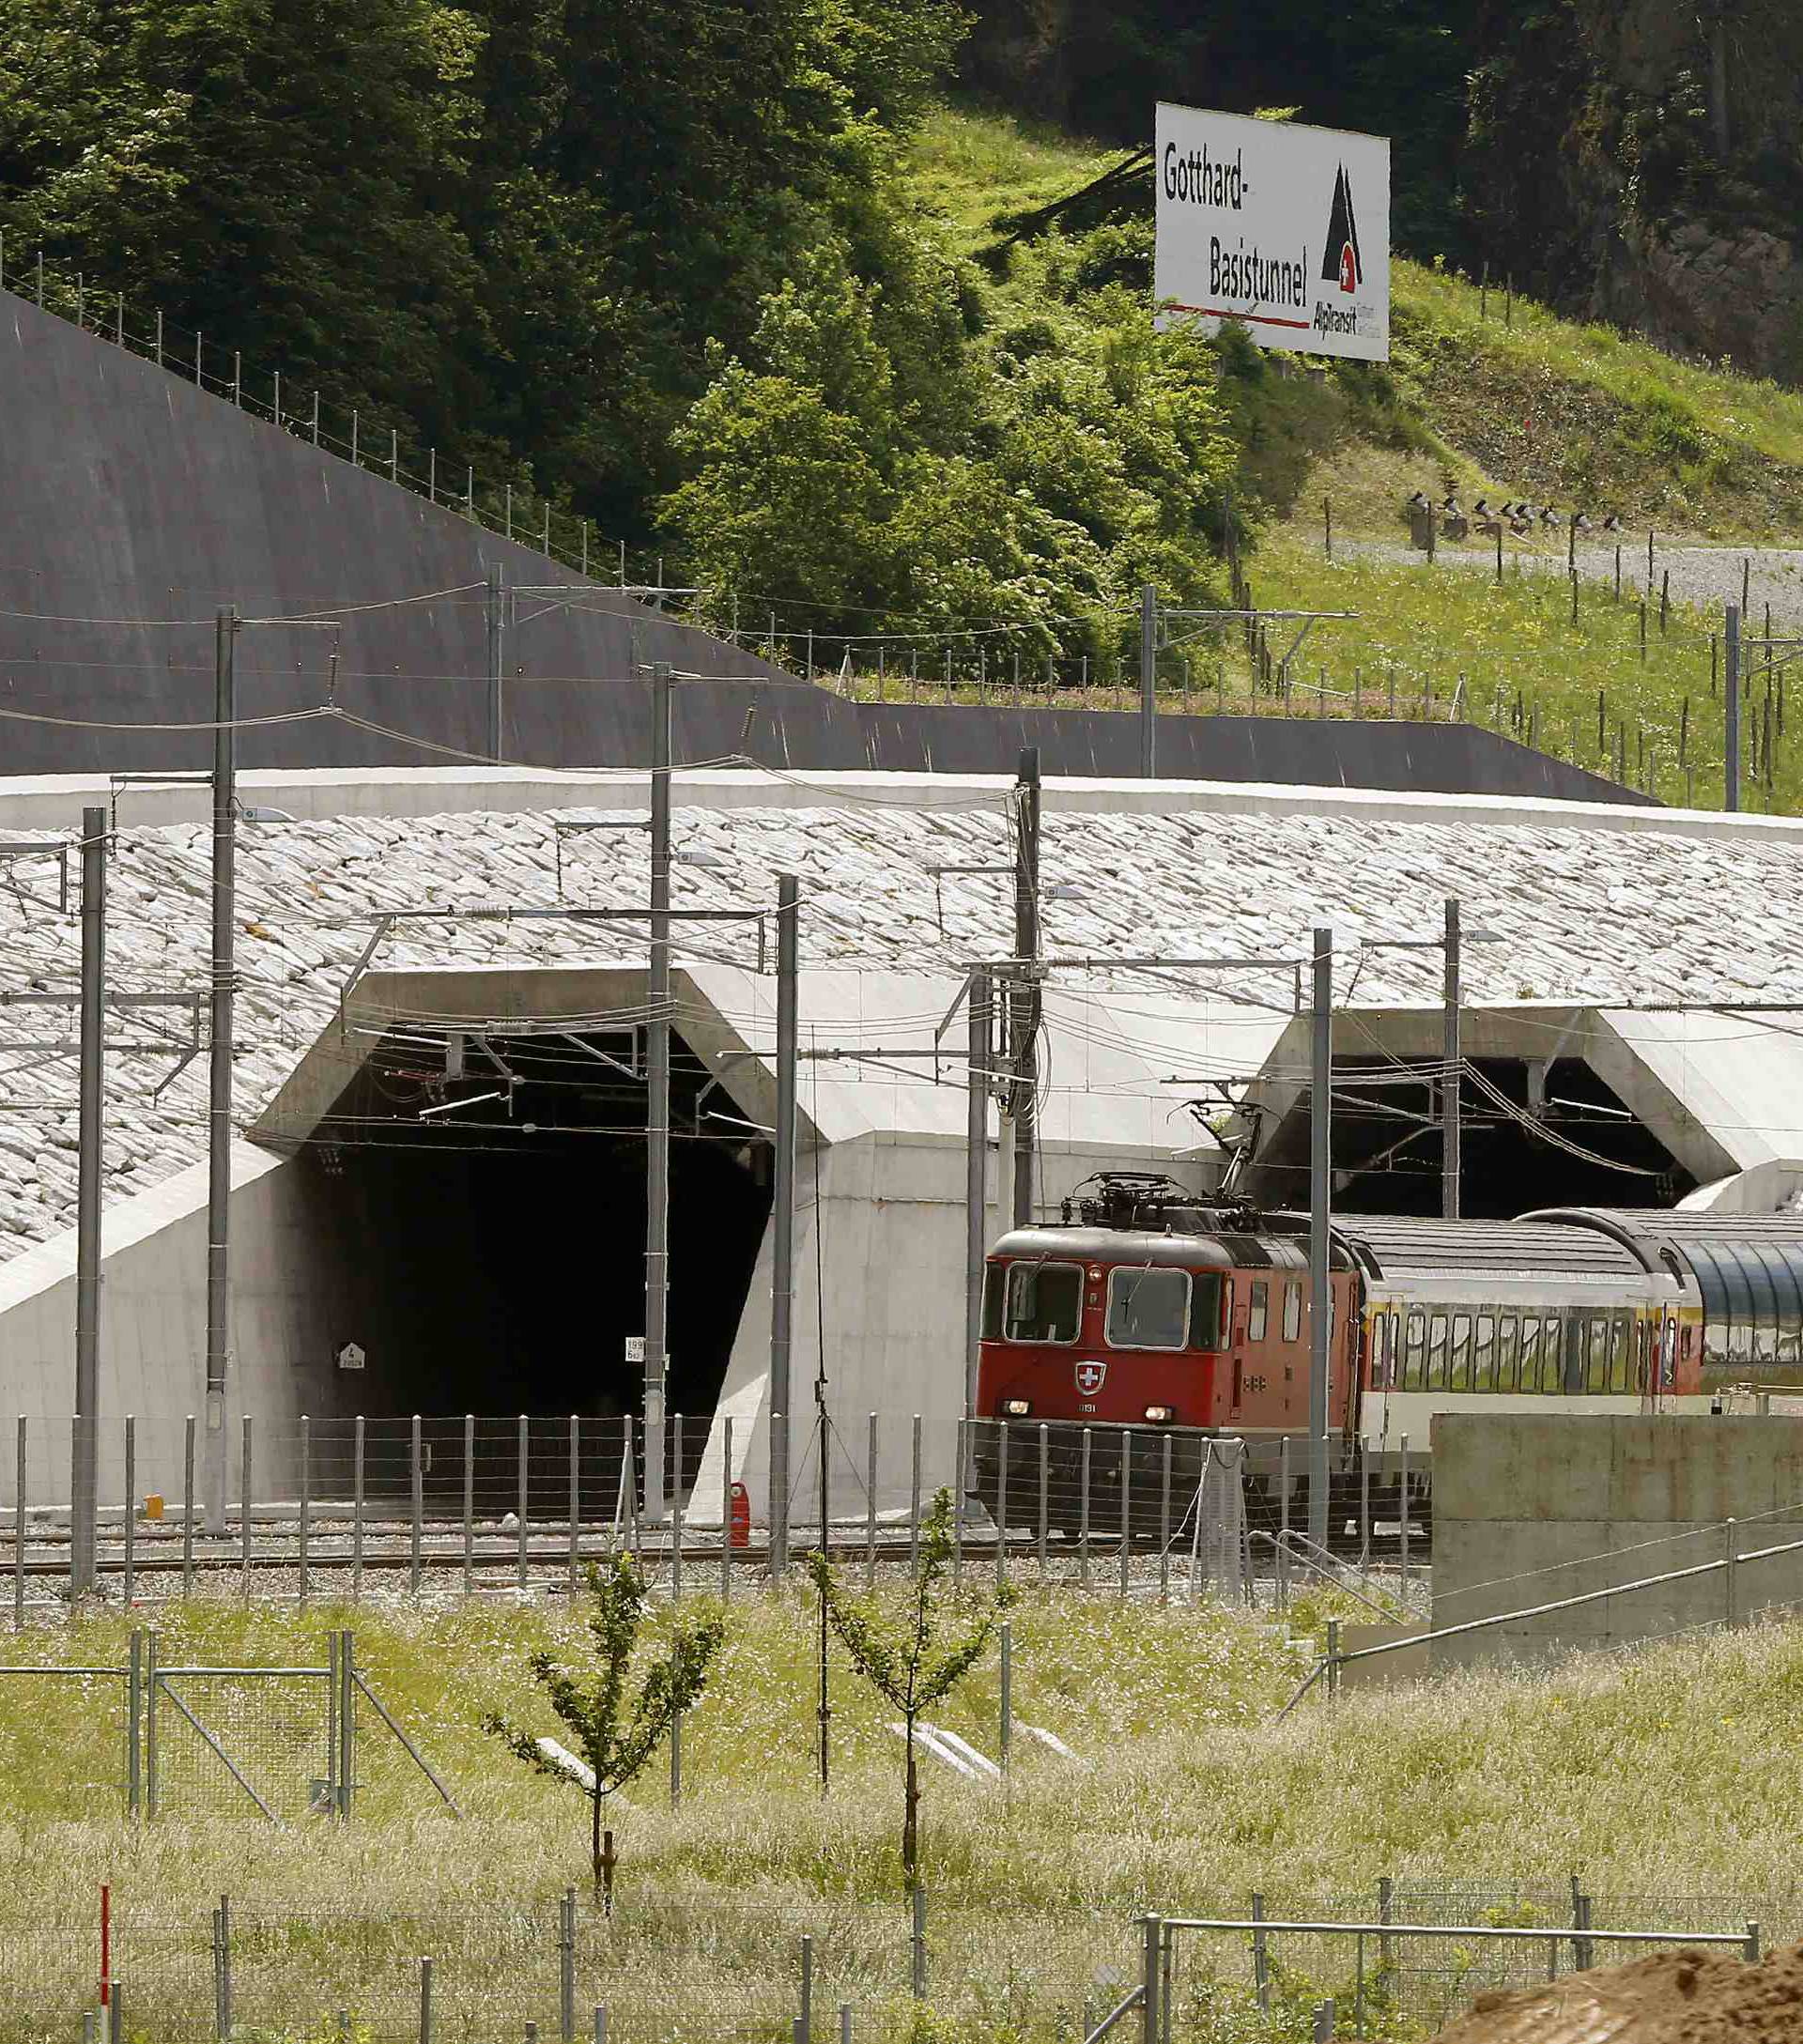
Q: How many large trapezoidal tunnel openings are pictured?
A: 2